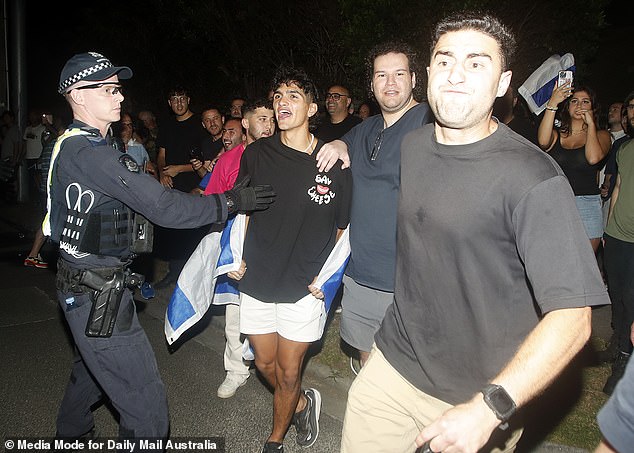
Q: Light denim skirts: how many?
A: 1